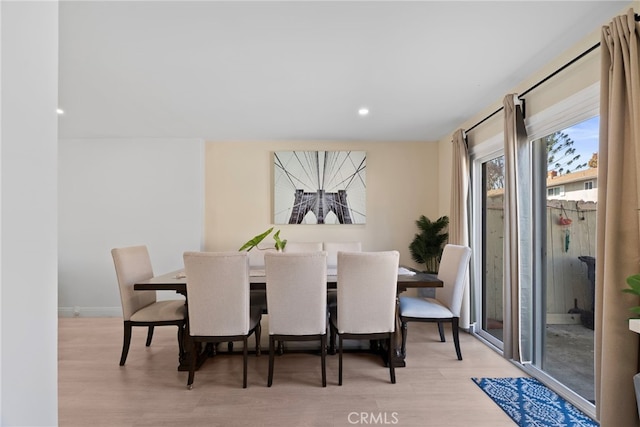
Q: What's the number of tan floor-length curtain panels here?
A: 3